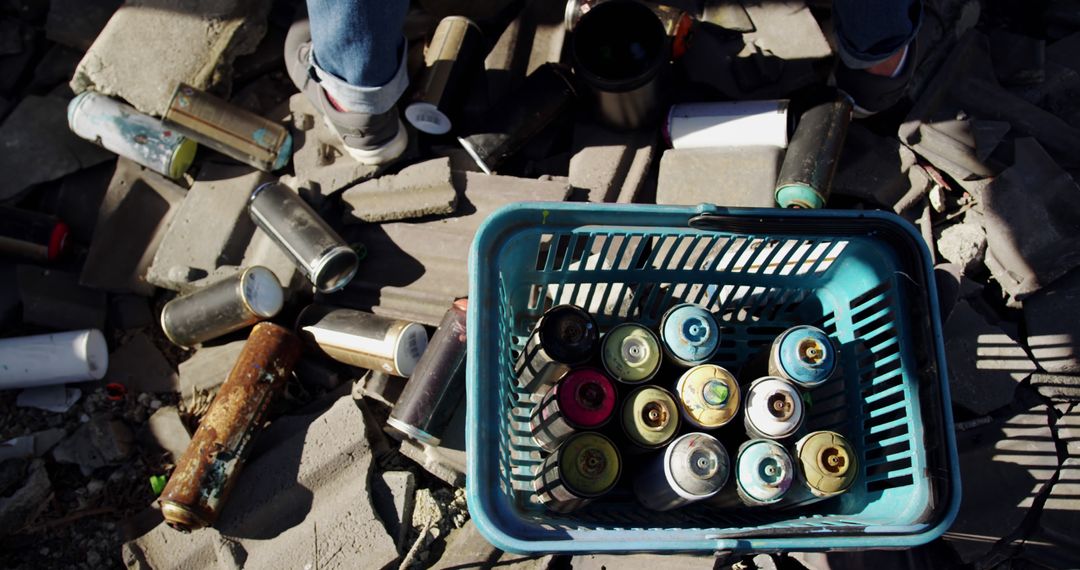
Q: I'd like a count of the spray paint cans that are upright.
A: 12